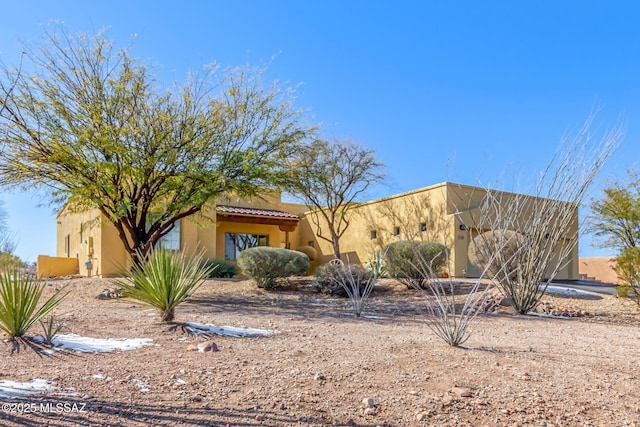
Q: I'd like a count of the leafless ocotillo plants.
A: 3